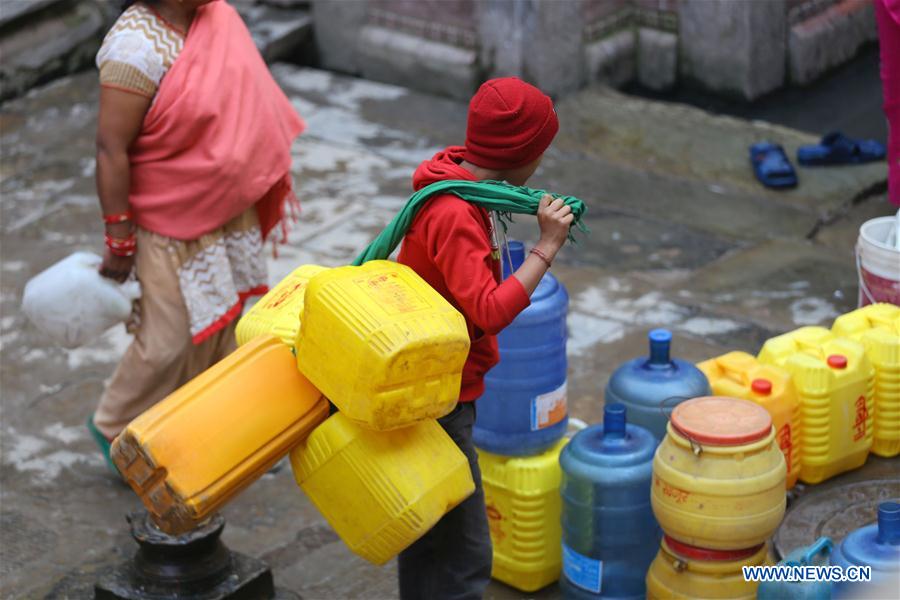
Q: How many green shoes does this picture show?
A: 1